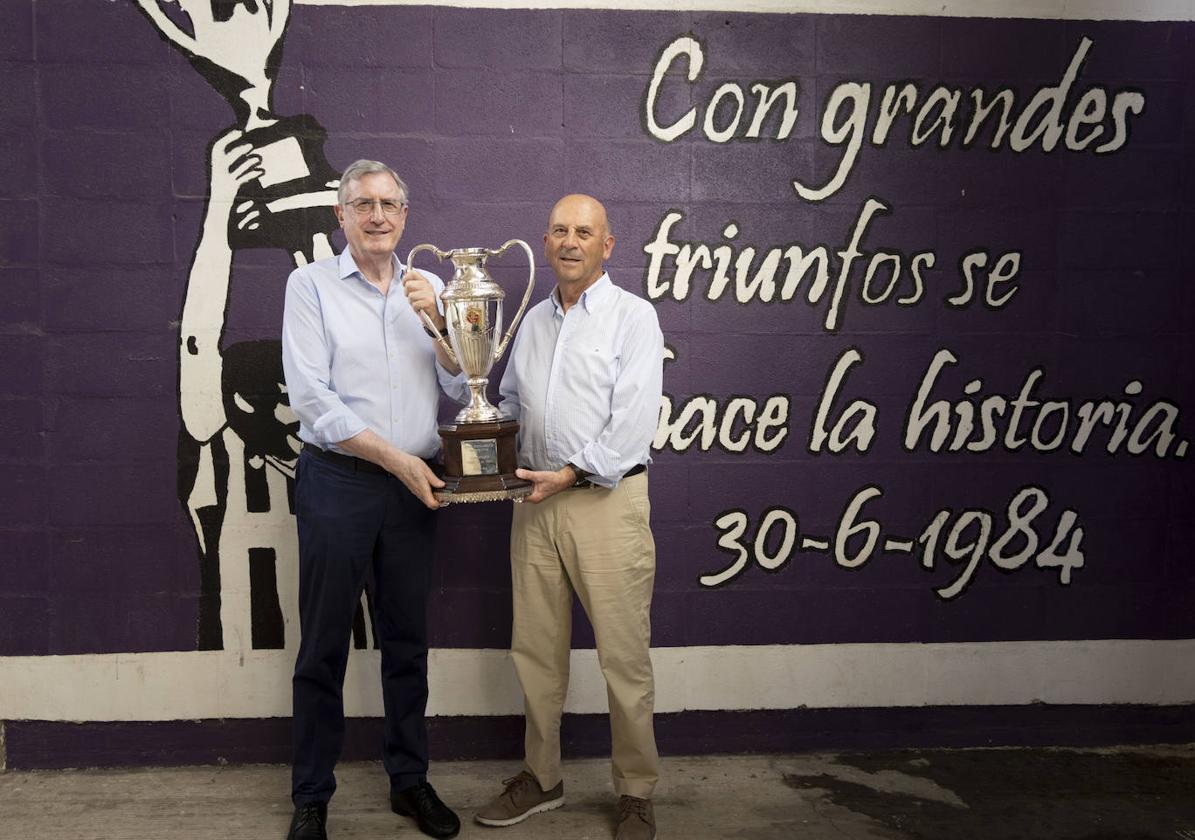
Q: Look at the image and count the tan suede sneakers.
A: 2